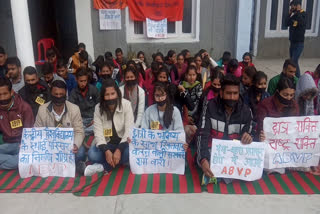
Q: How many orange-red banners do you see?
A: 2